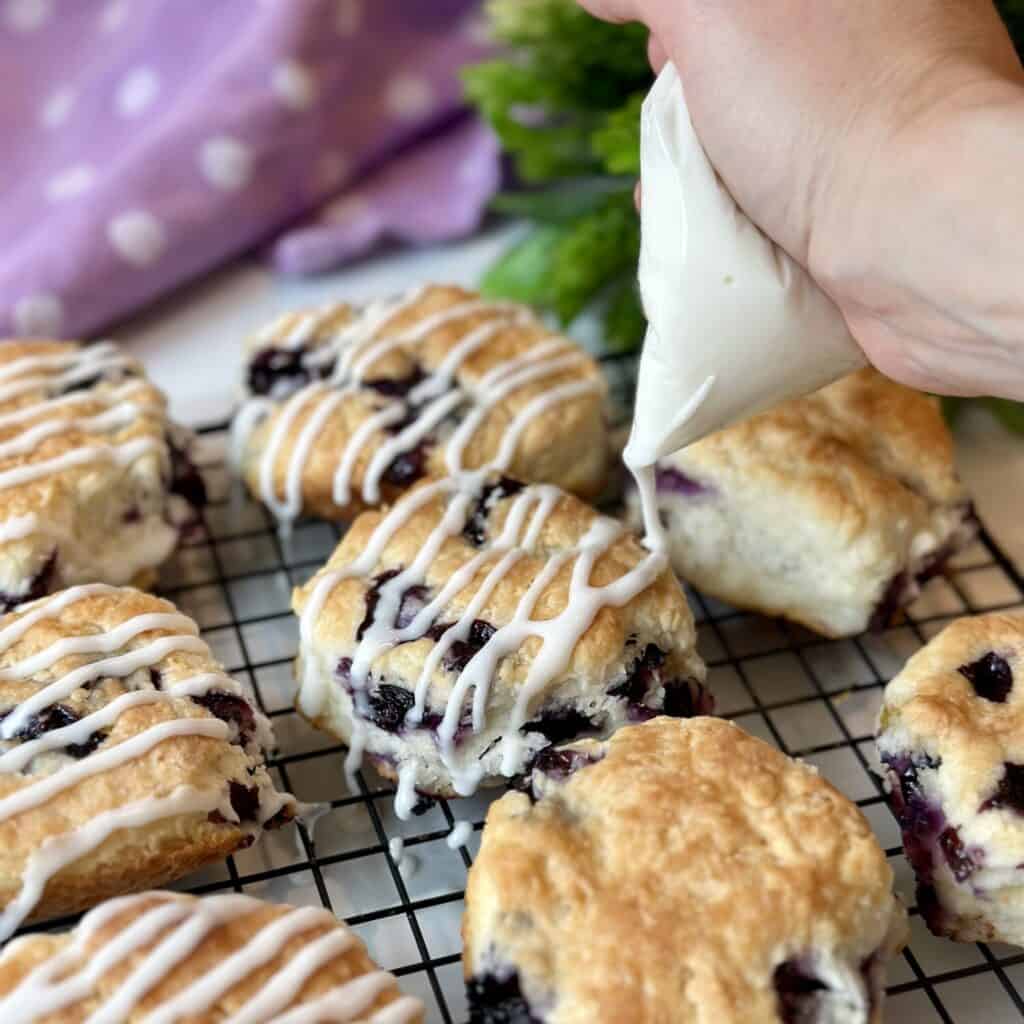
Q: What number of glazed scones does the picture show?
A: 5